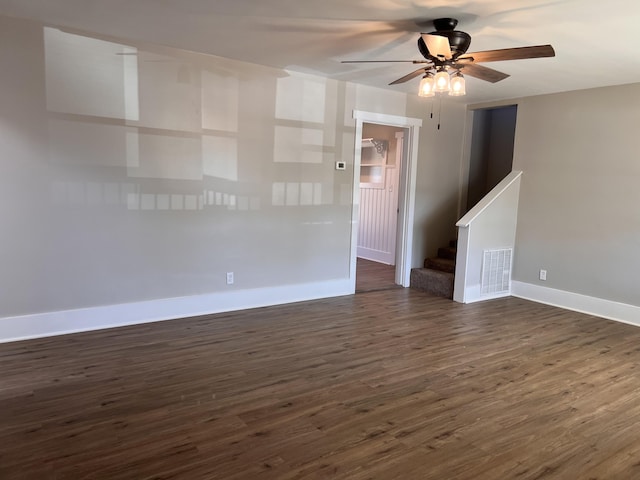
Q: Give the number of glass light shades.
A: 3